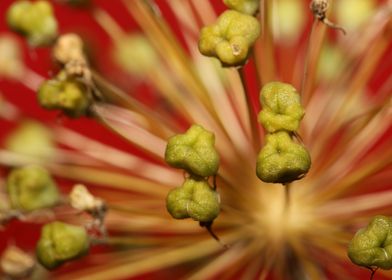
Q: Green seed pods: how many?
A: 11